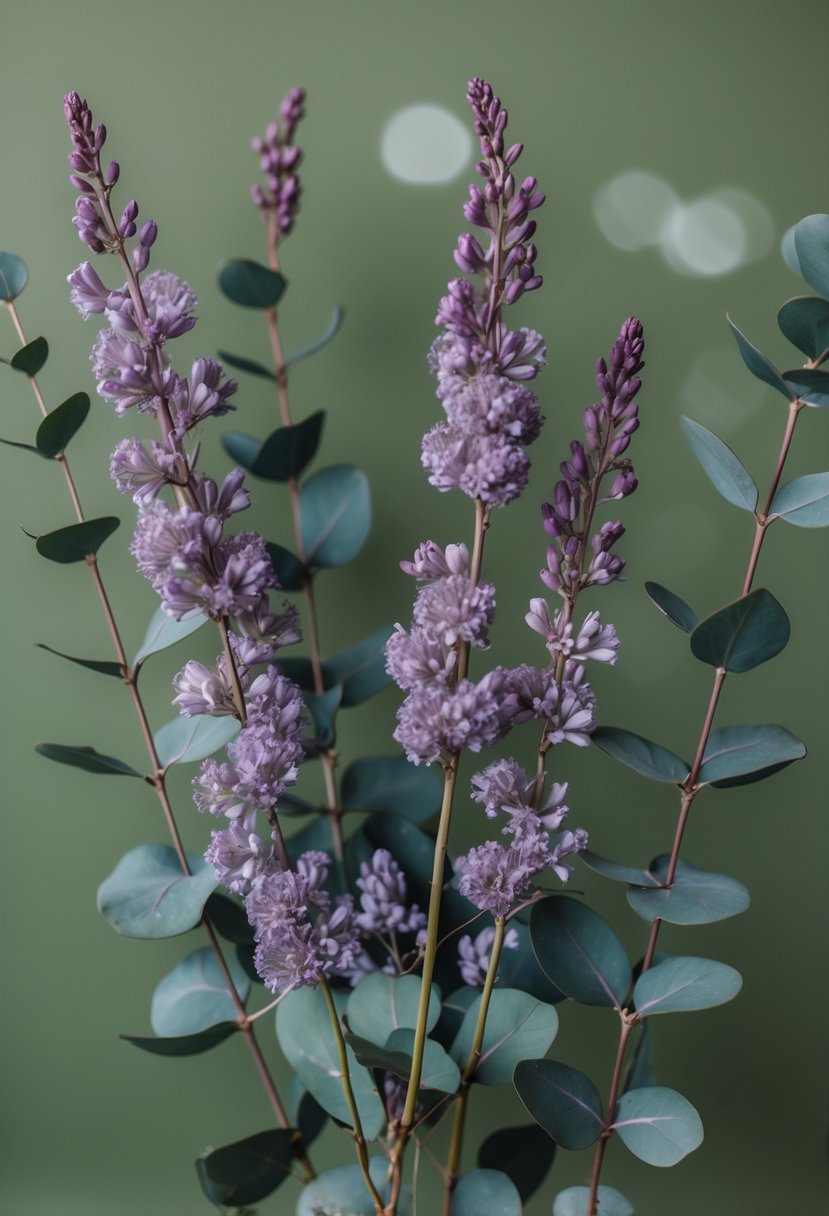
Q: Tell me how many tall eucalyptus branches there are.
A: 3